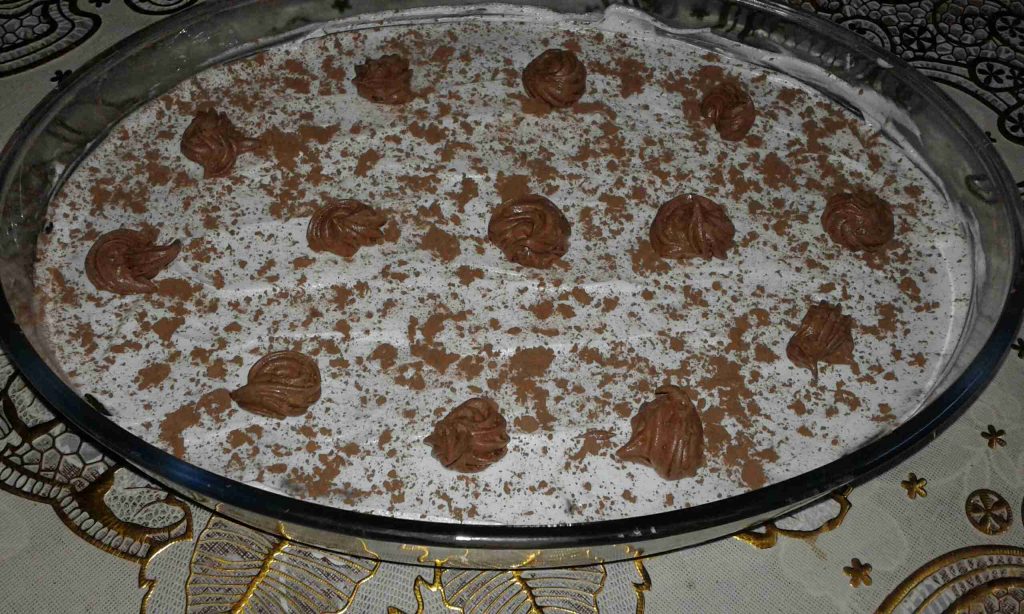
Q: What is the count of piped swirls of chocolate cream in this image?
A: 13